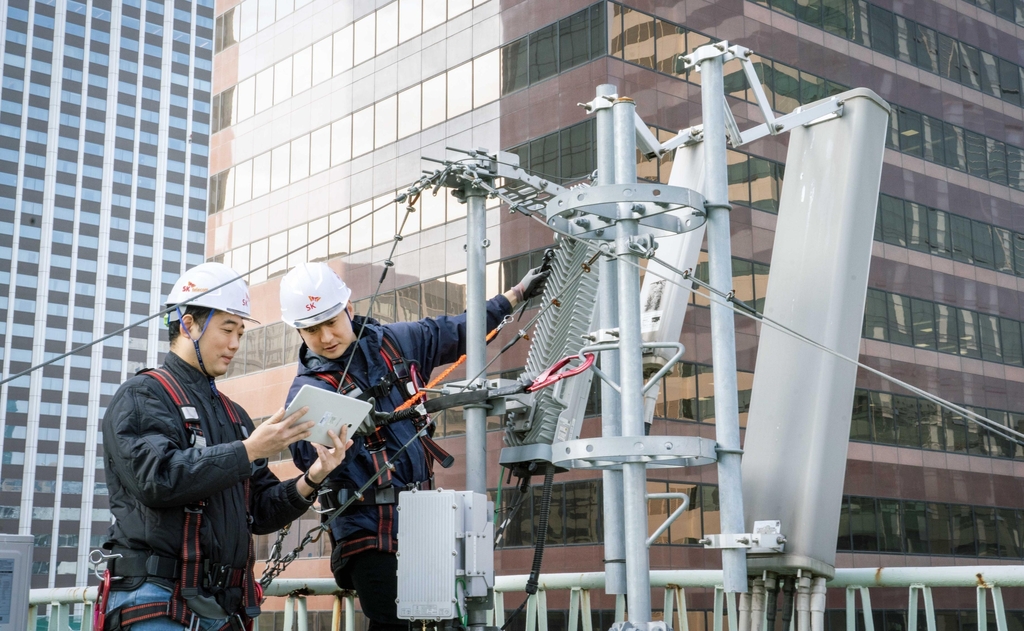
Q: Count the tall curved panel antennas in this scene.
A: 2